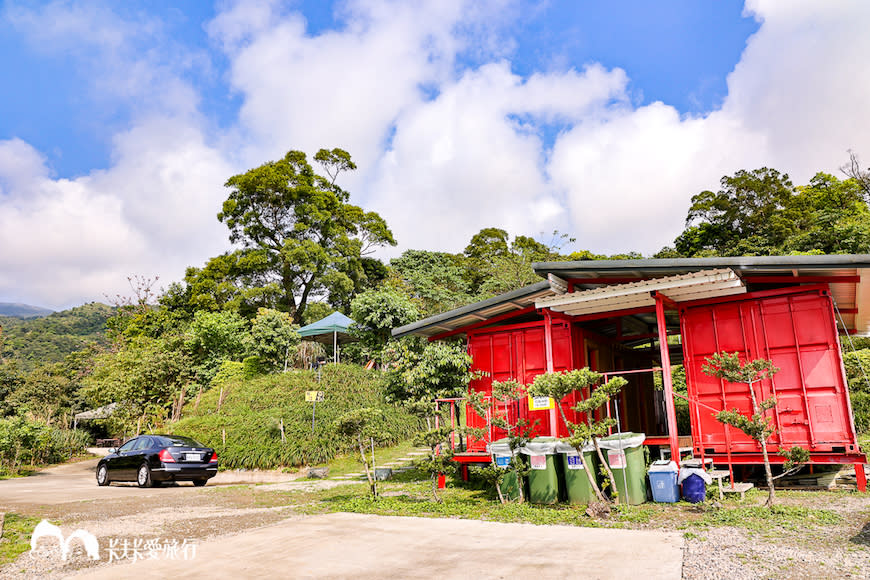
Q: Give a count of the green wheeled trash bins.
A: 4